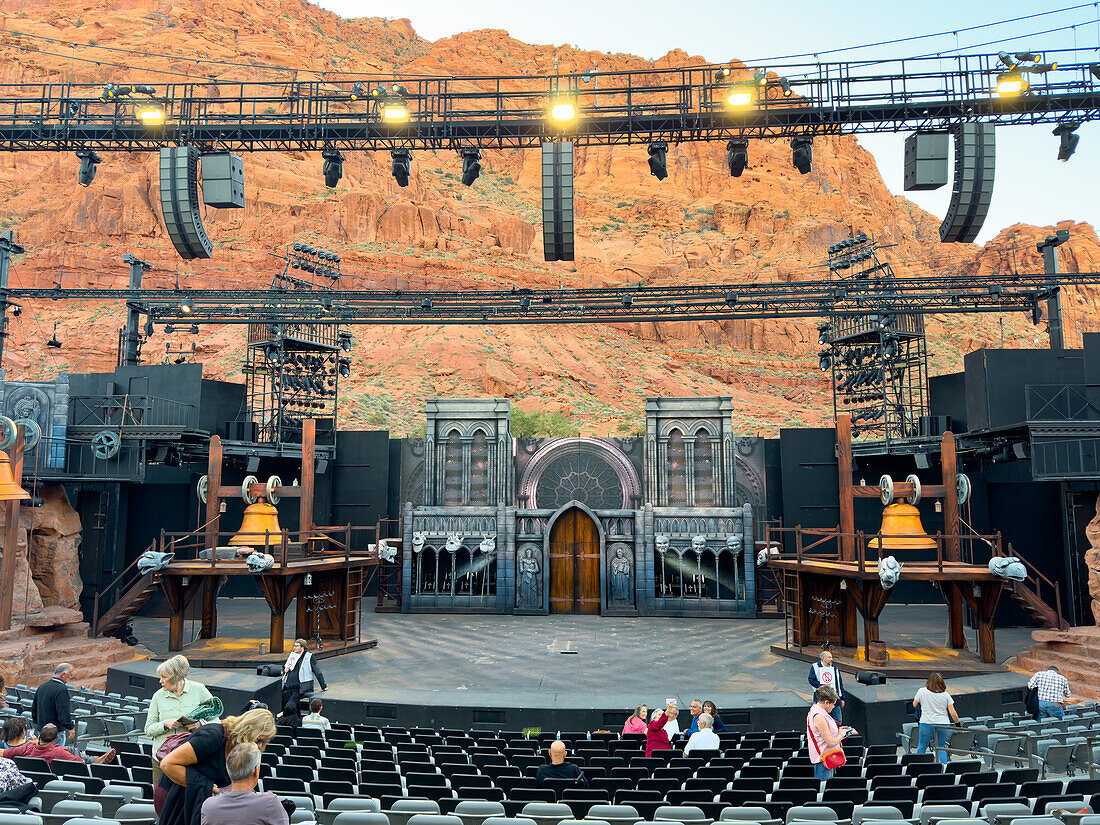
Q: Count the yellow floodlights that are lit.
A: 5